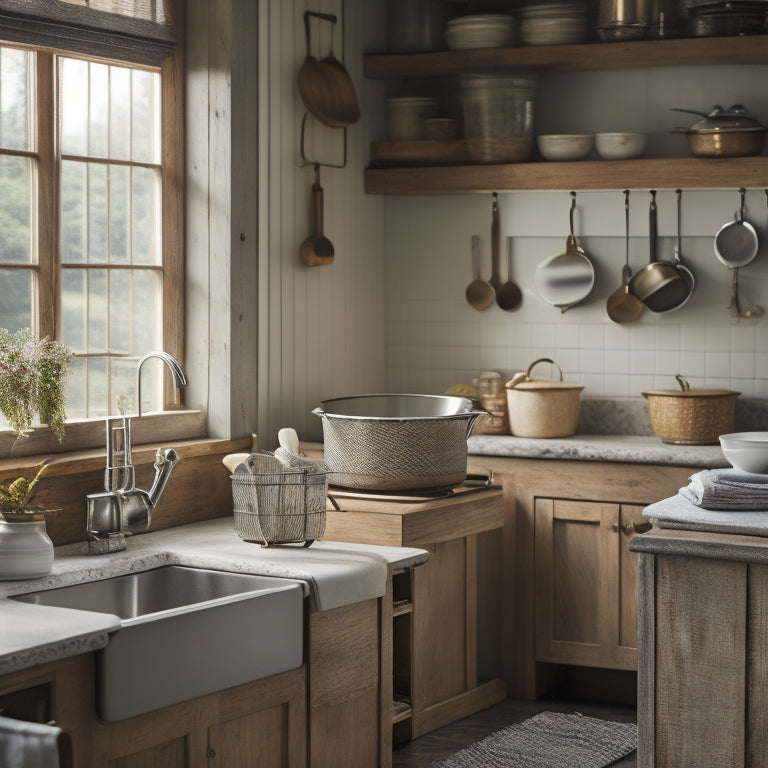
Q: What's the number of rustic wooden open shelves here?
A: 2